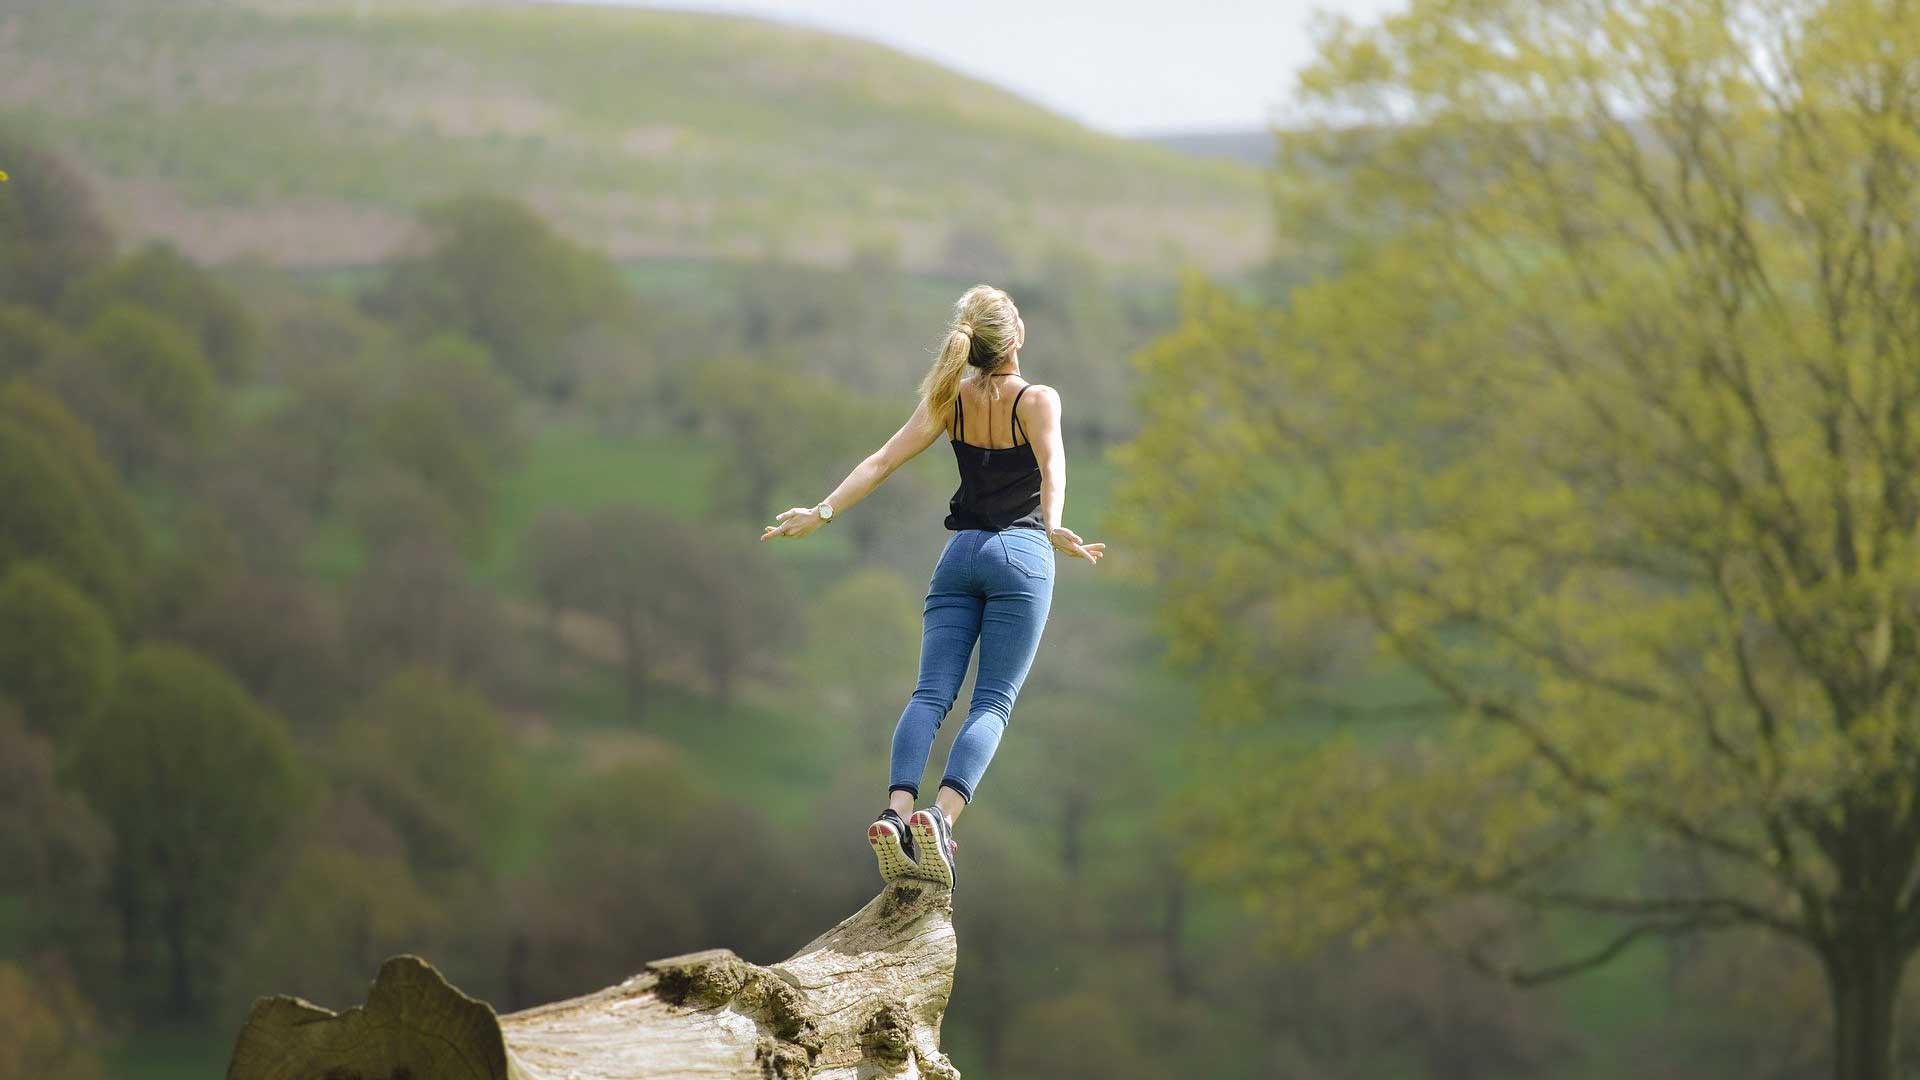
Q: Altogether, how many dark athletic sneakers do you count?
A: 2